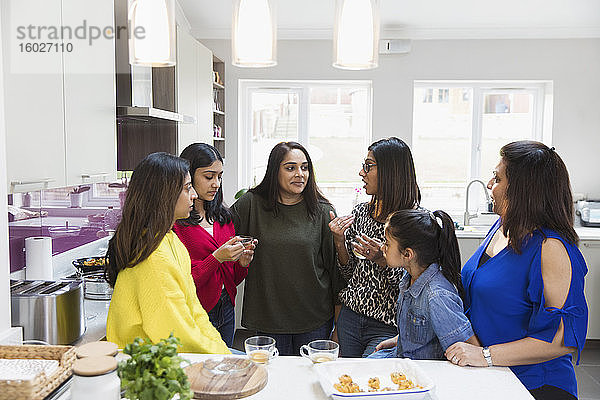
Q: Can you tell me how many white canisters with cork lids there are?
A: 2